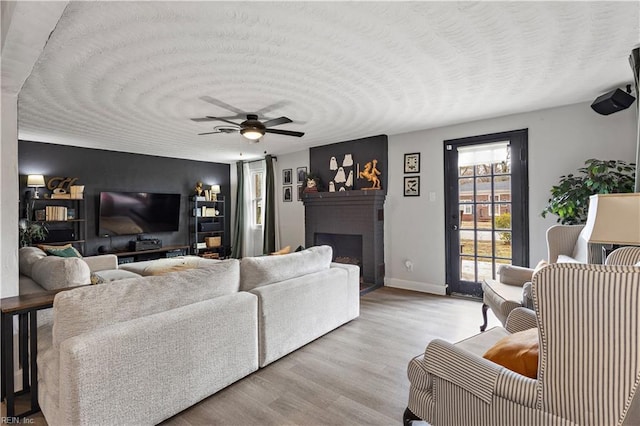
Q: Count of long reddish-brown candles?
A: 0